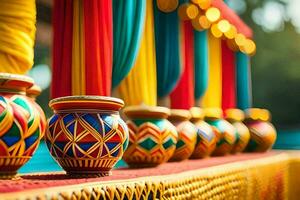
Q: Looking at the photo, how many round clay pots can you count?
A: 9